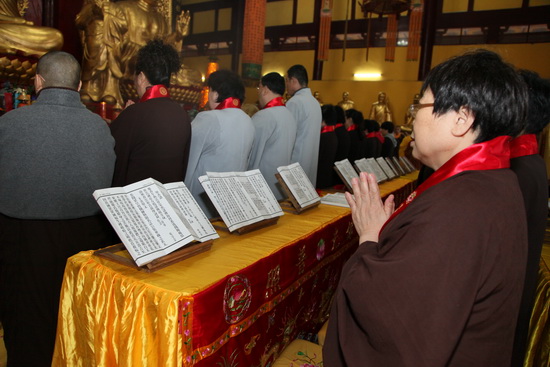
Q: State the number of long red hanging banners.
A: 4